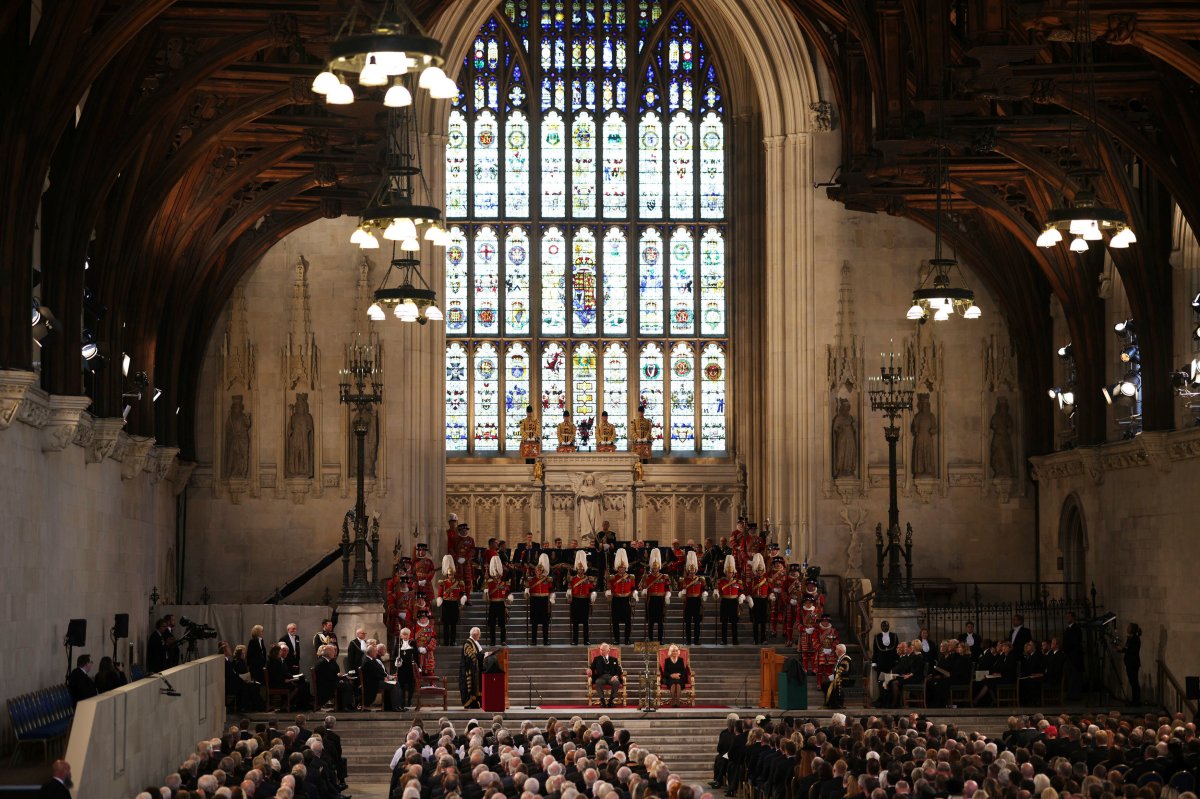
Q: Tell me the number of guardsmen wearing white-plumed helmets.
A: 9